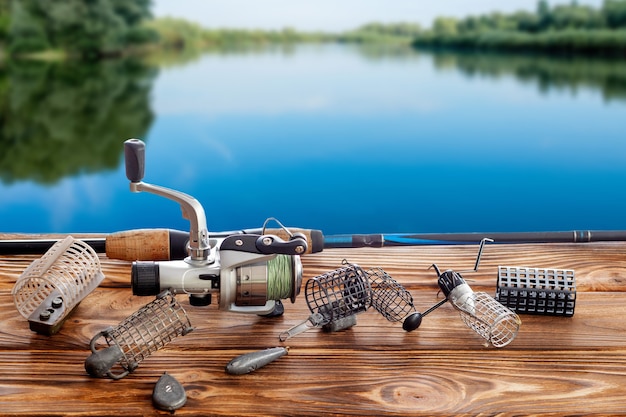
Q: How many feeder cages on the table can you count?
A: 6